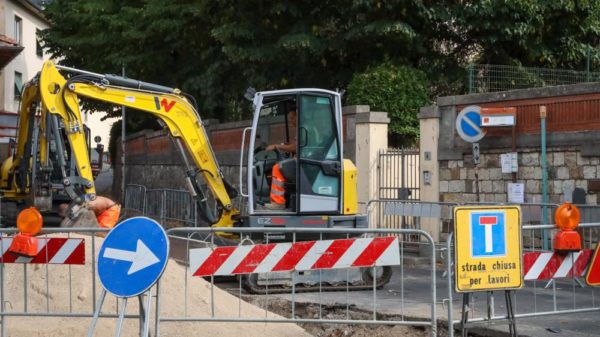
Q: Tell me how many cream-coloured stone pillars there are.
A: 2